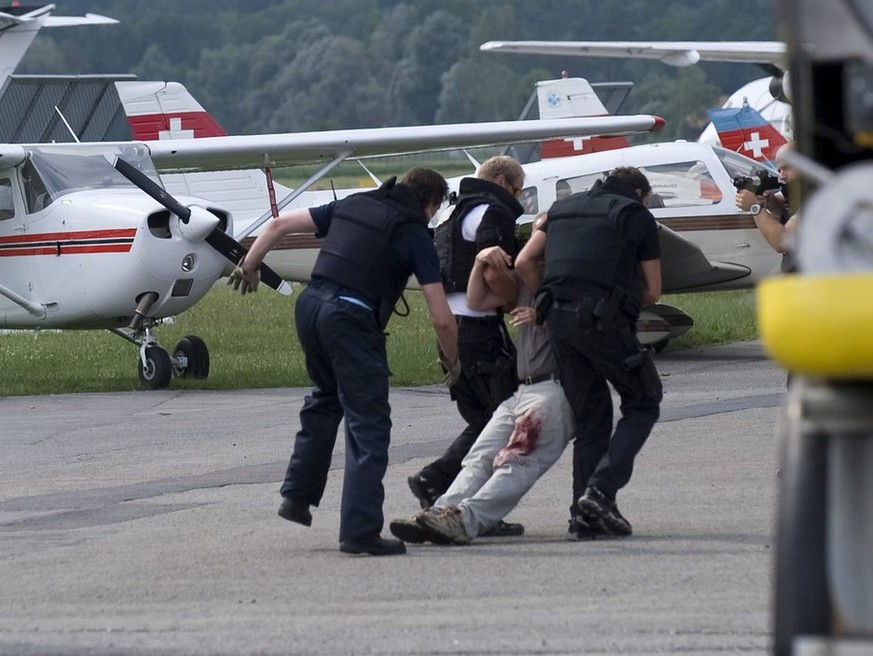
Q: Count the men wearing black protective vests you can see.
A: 3